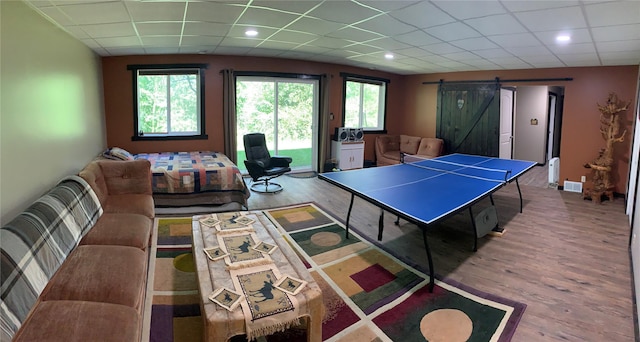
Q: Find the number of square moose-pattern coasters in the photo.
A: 6